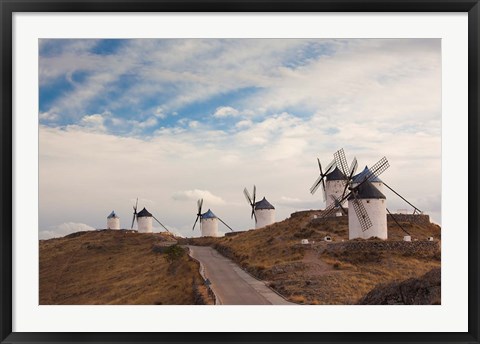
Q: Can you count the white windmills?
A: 7